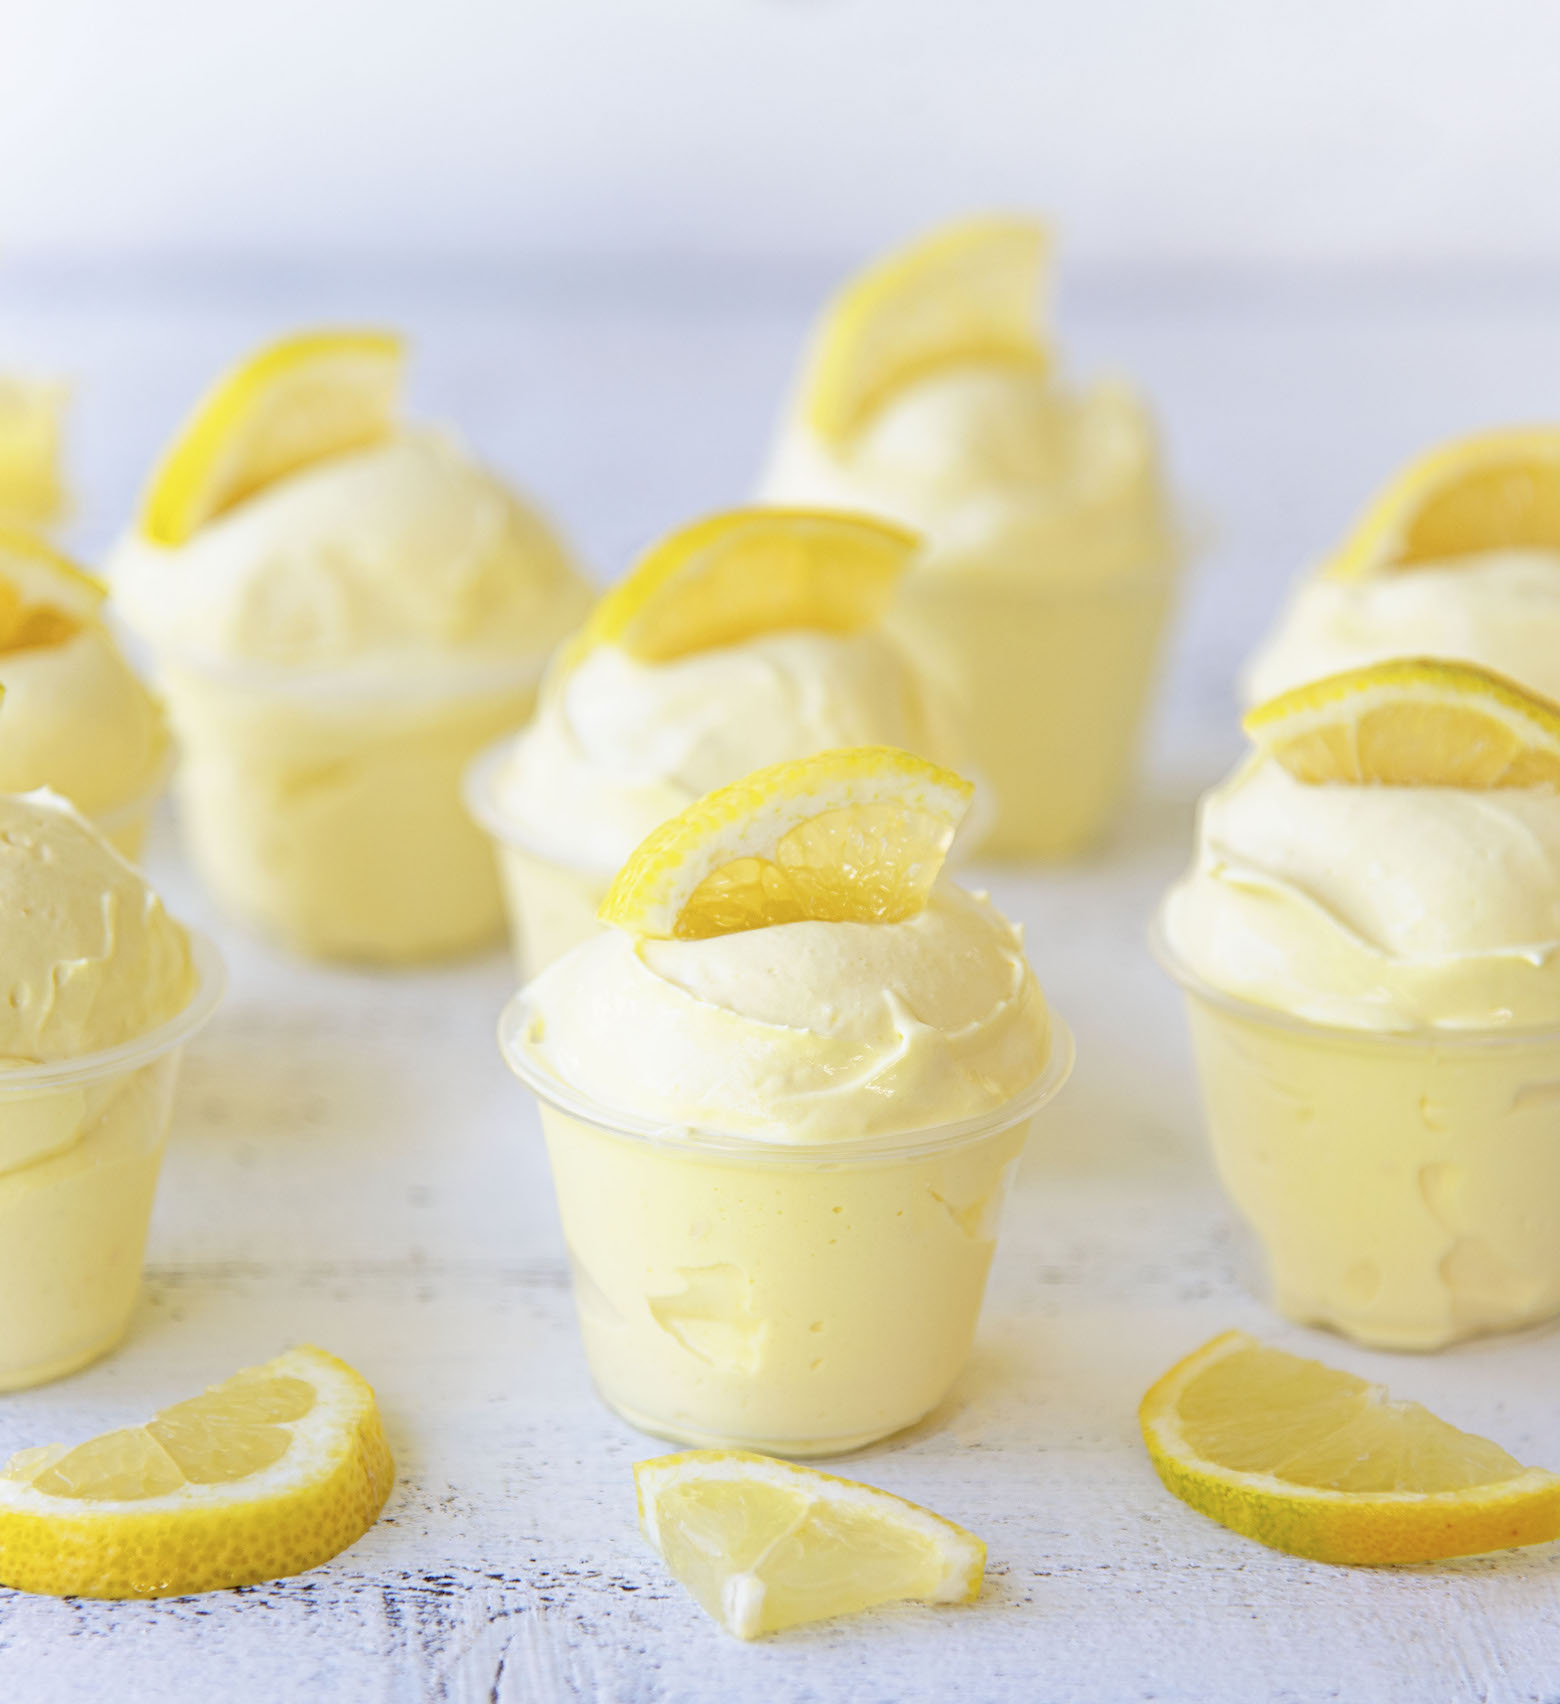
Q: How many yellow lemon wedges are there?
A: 11